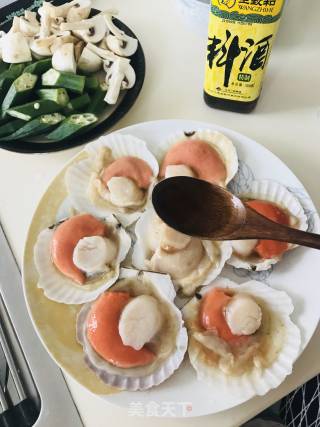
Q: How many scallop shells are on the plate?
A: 7